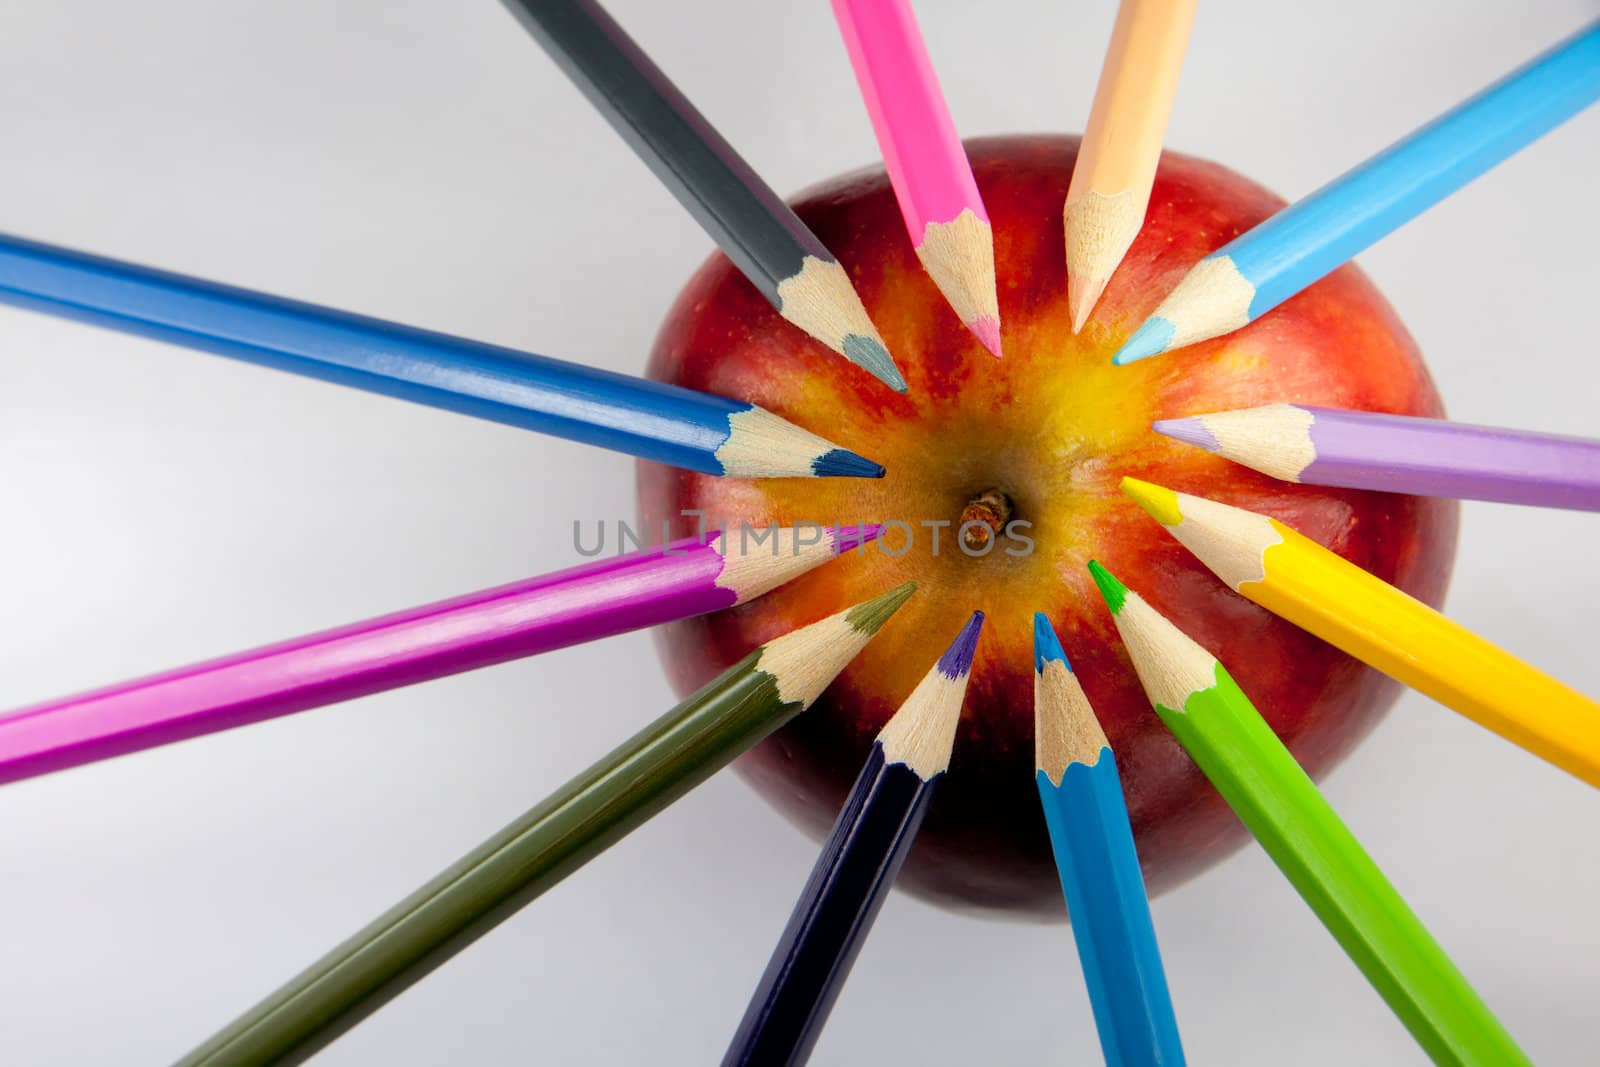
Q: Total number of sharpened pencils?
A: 12